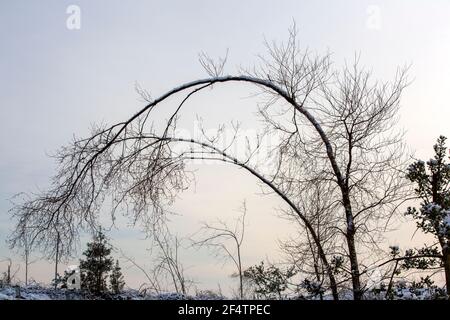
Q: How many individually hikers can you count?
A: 0